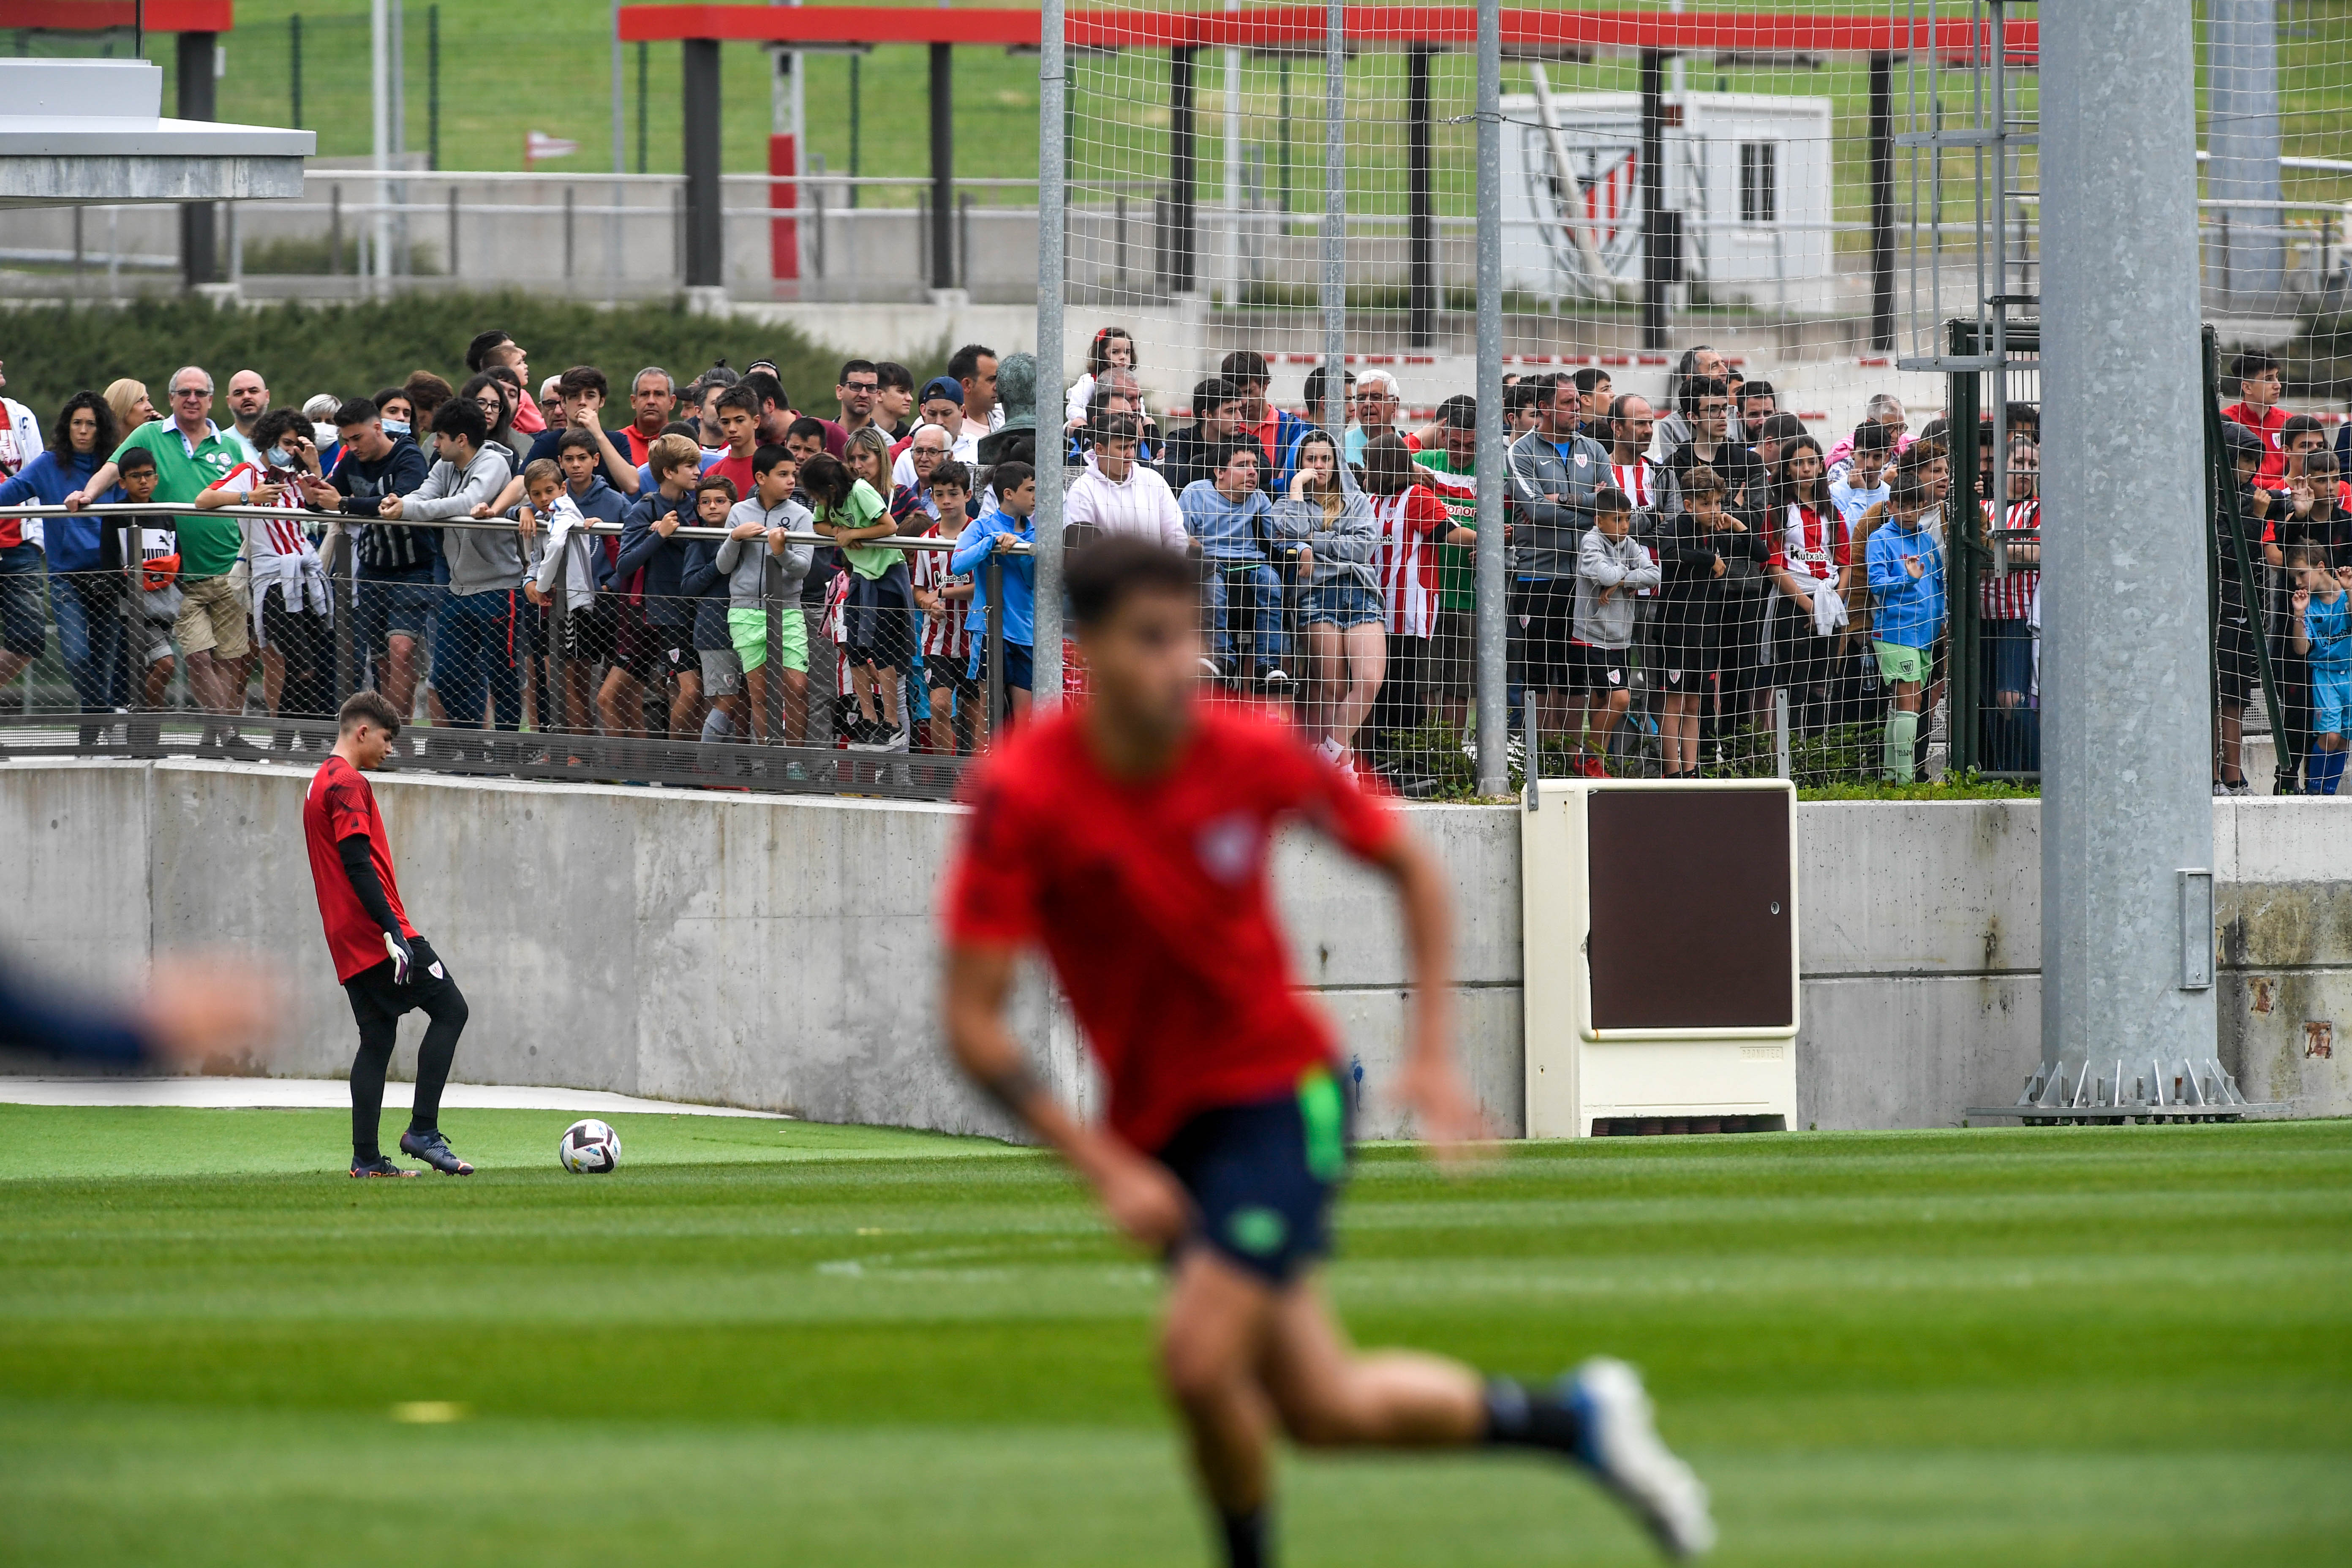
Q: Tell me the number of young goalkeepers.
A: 1